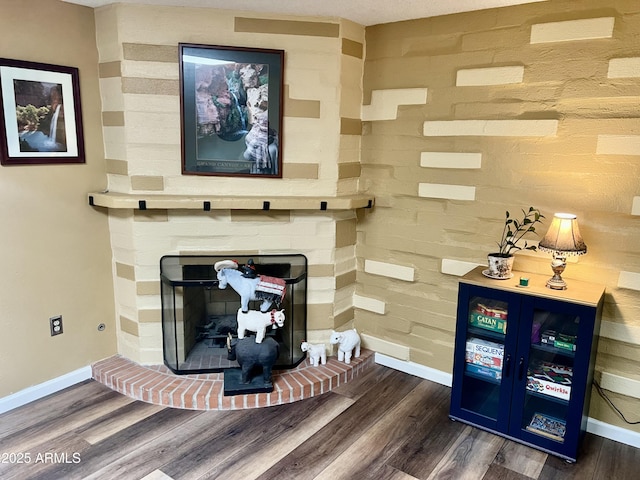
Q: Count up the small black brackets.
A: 6